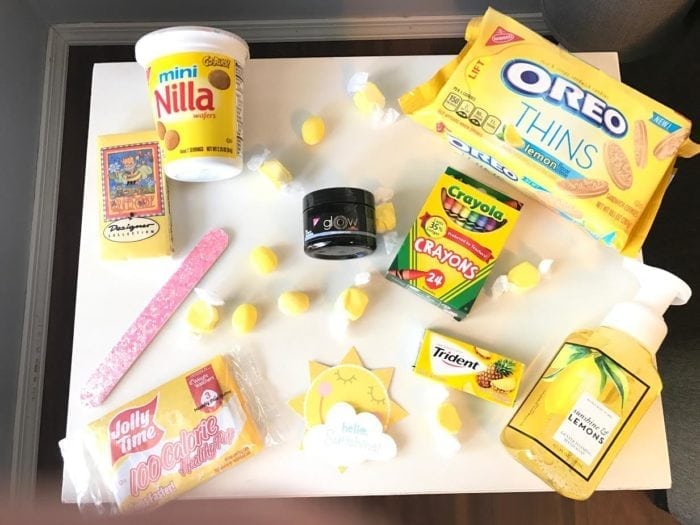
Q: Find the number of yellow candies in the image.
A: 11